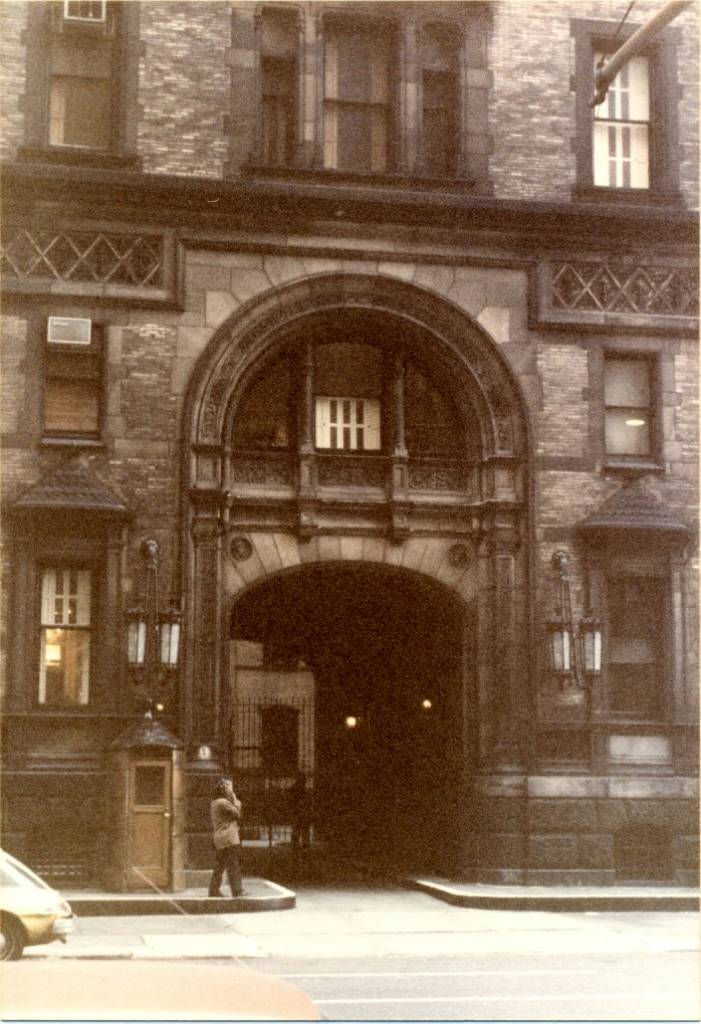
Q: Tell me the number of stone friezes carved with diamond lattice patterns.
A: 2